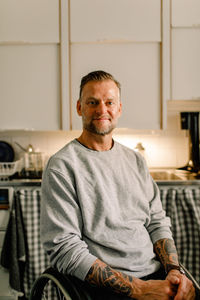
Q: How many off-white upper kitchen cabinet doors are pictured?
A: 6